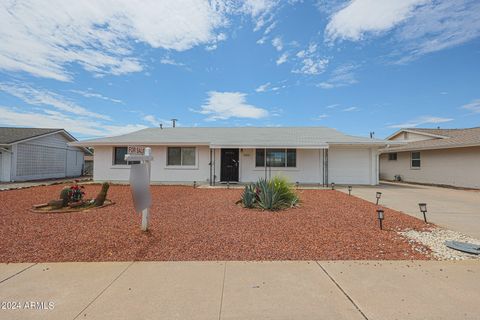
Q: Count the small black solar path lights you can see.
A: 8